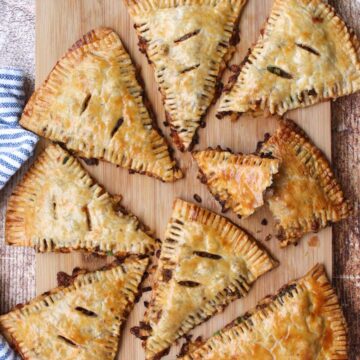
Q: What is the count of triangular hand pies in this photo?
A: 8